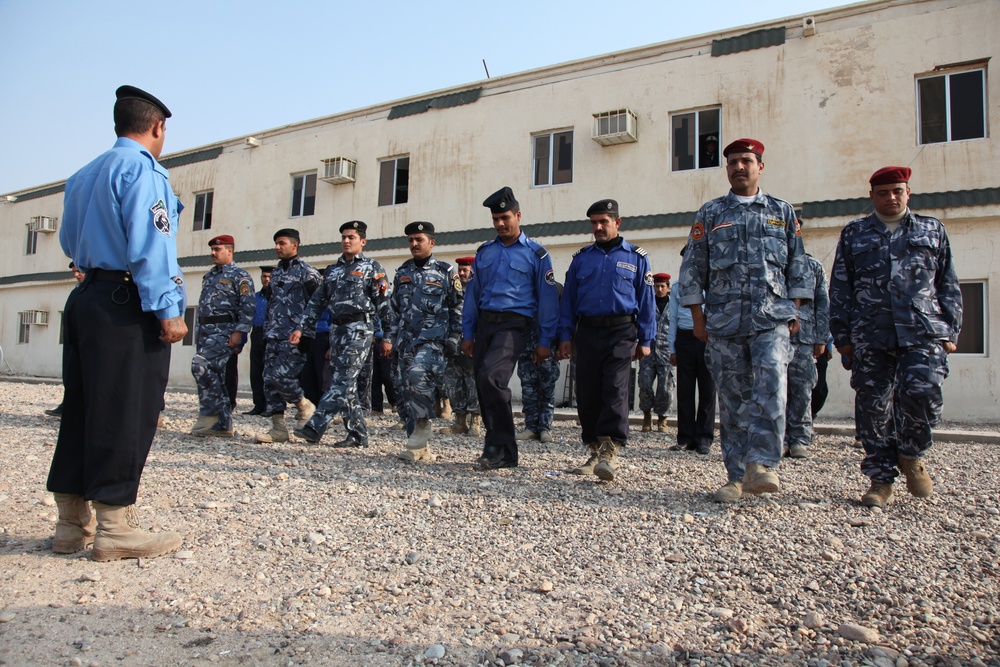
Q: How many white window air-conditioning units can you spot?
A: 4